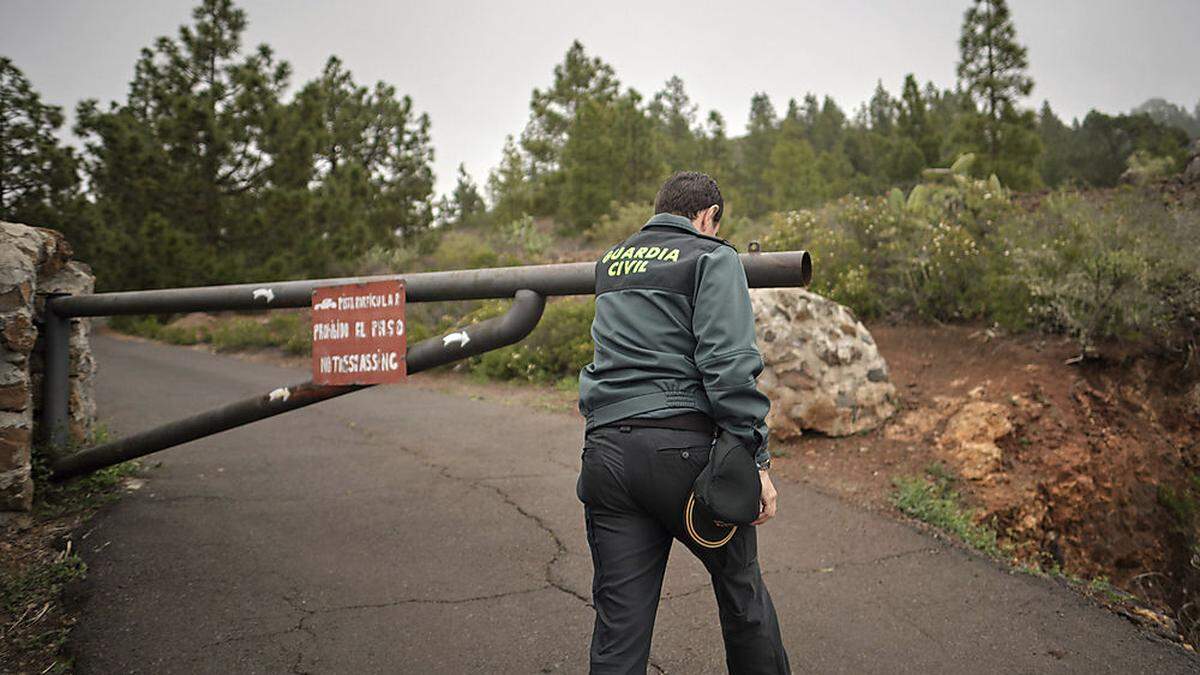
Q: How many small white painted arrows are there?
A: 3